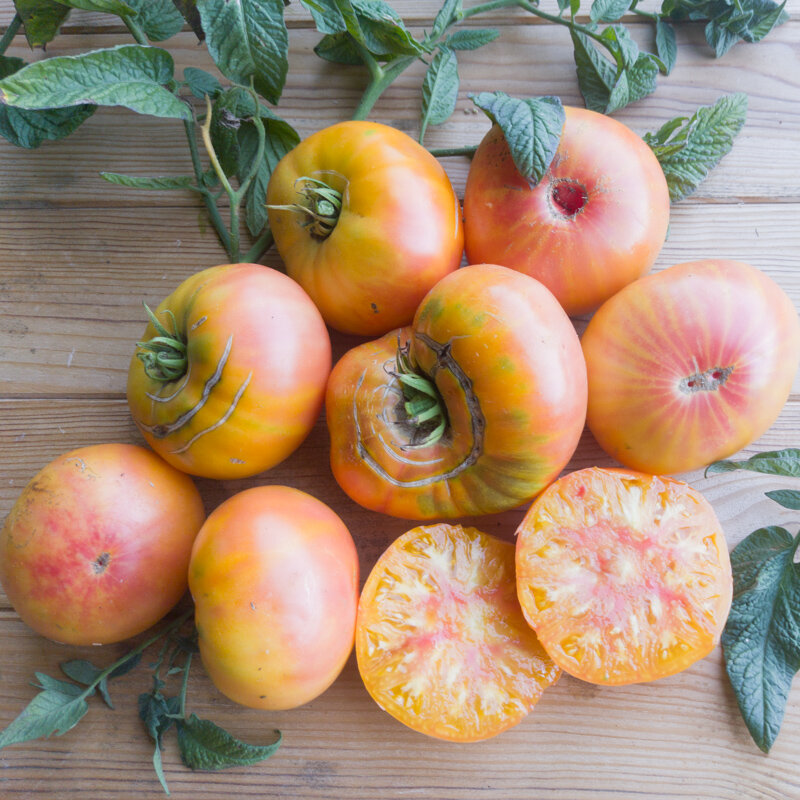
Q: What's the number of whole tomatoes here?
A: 7